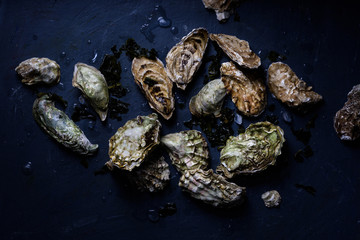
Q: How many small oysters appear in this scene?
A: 1